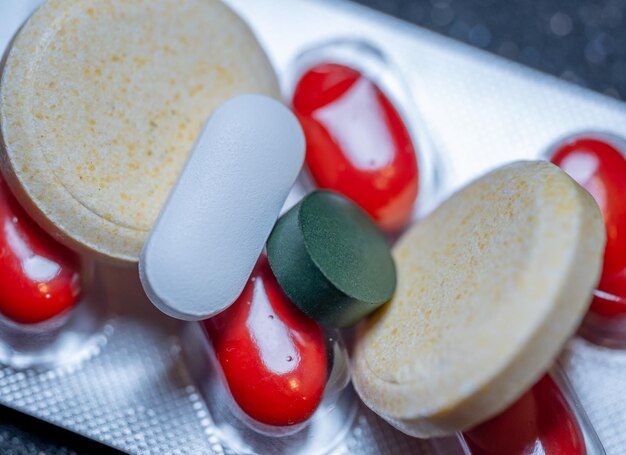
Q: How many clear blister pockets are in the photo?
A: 5